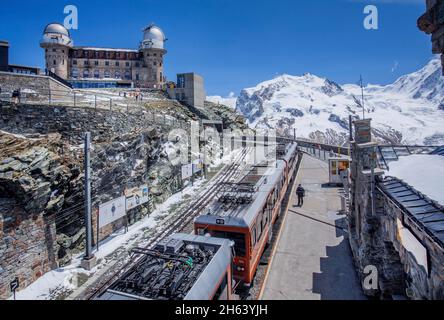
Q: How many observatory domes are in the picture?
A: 2